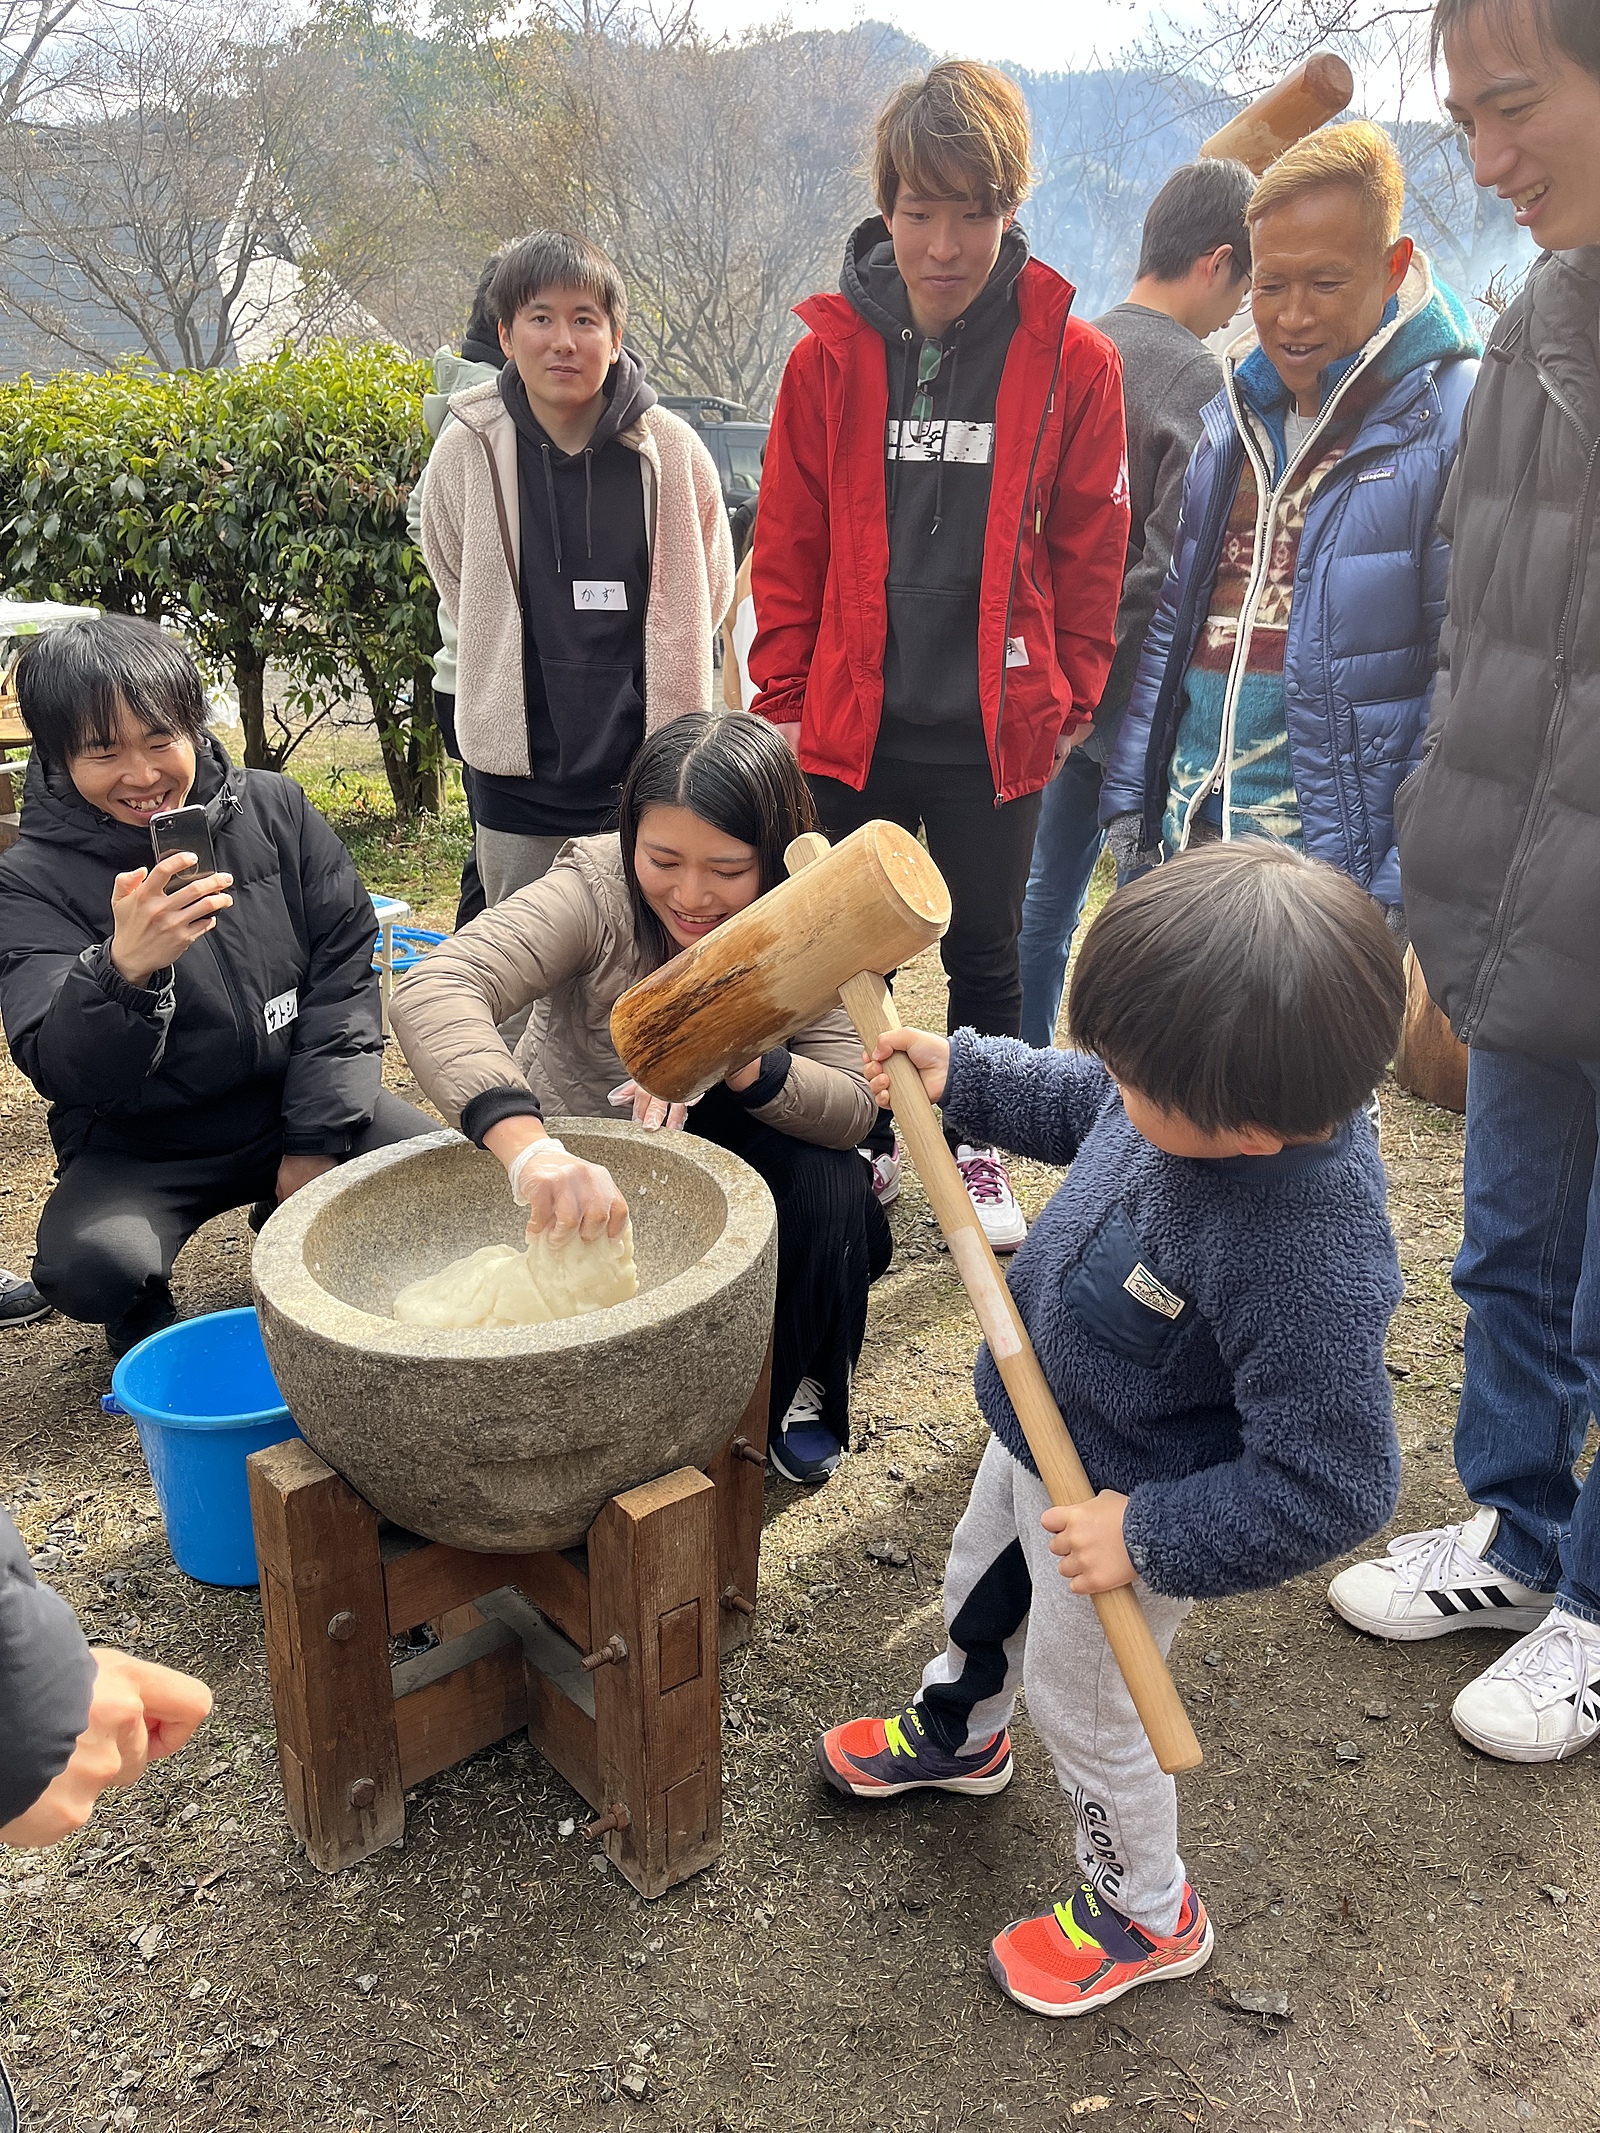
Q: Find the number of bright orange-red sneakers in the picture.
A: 2